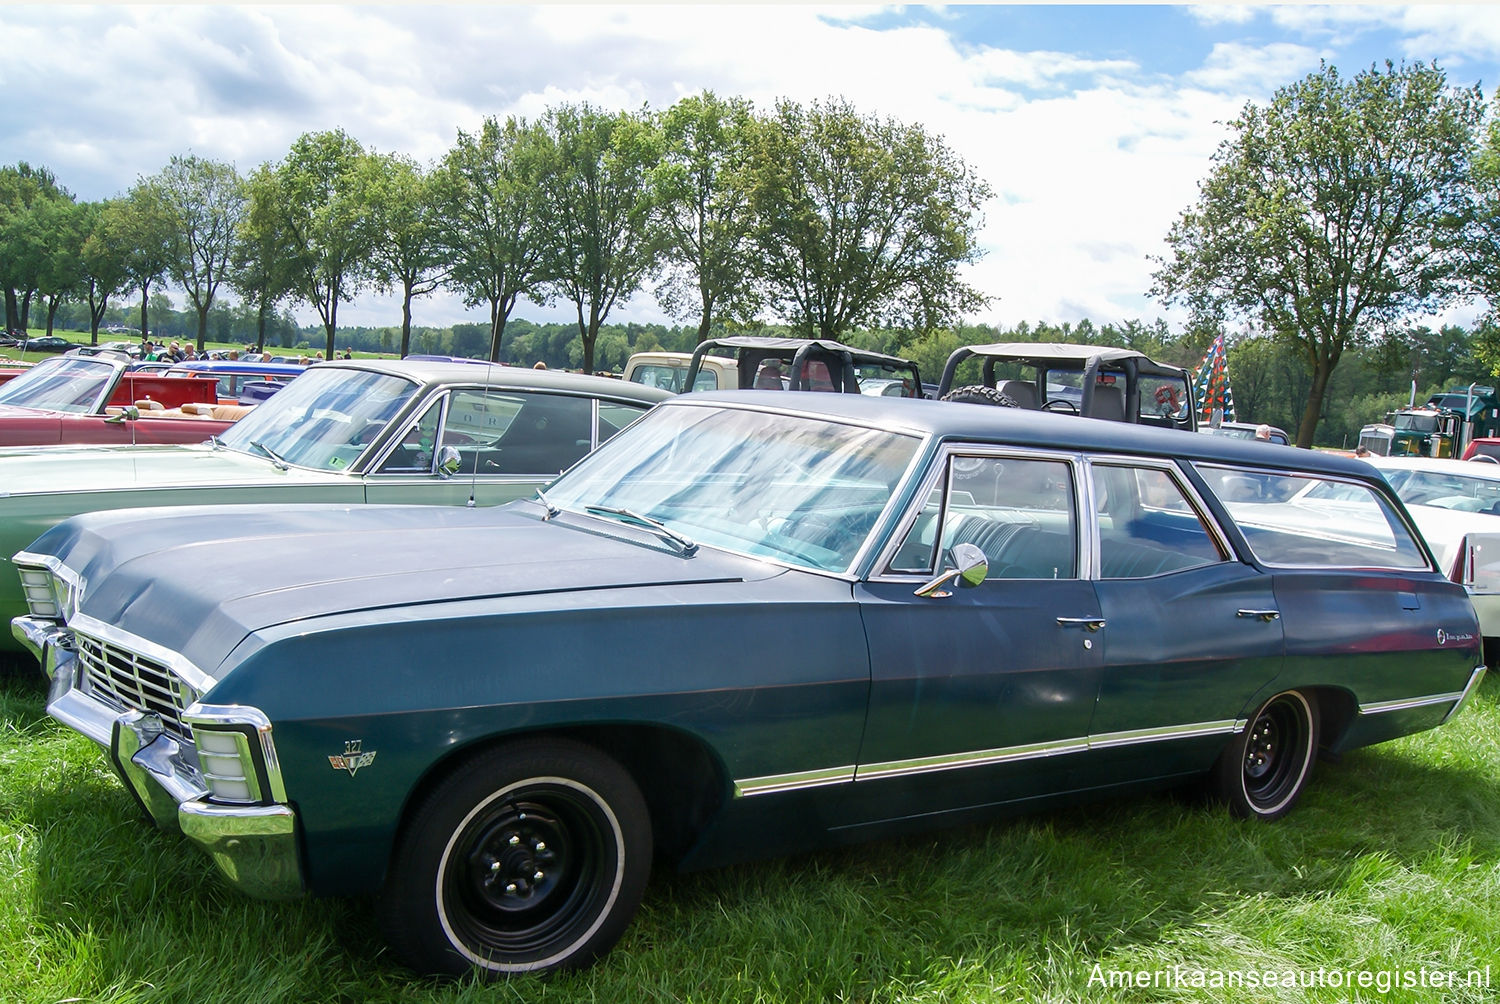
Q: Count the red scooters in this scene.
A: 0